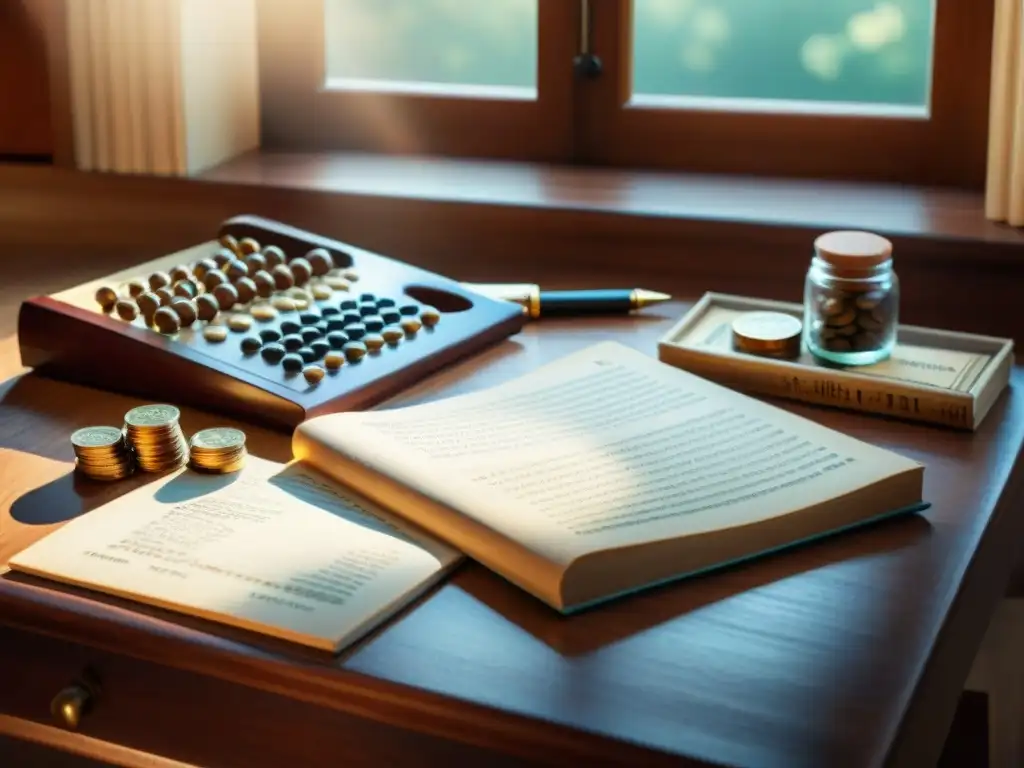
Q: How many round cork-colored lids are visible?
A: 1